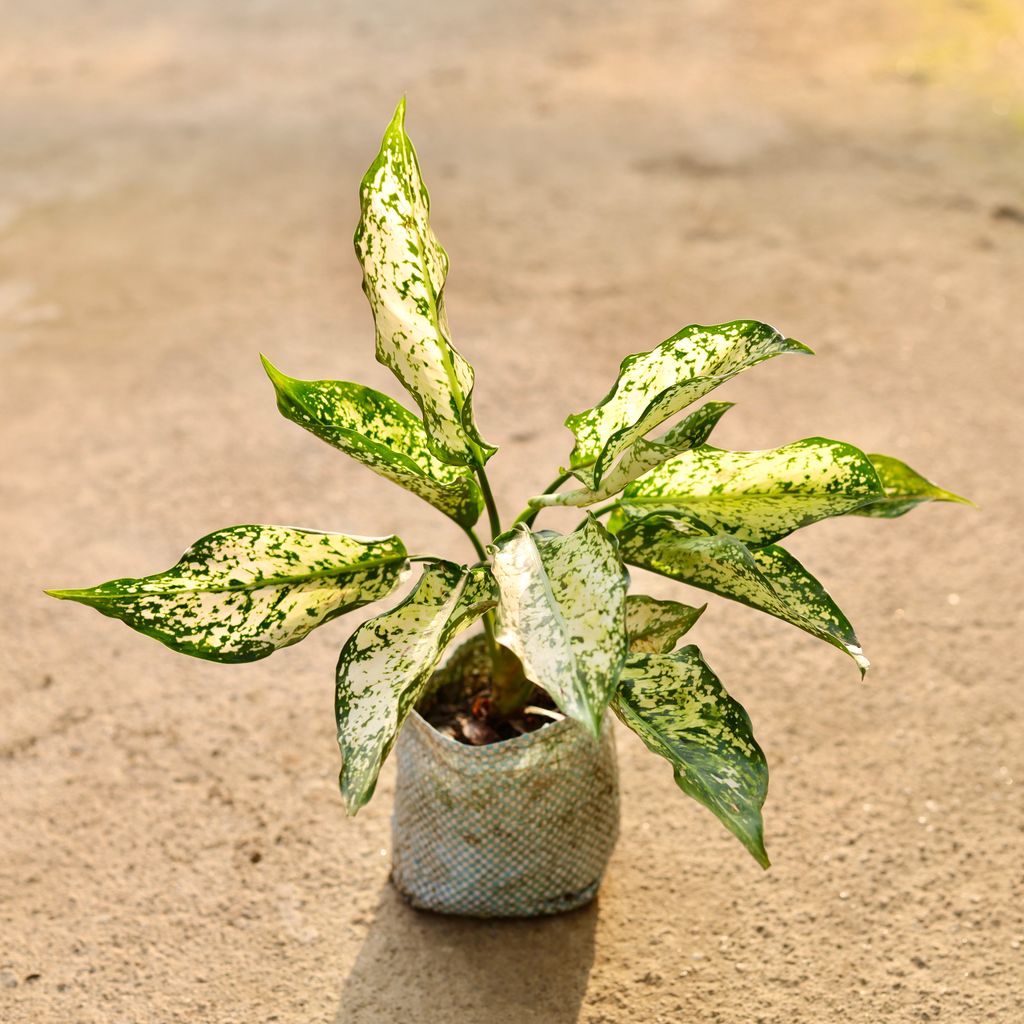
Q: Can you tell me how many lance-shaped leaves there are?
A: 12